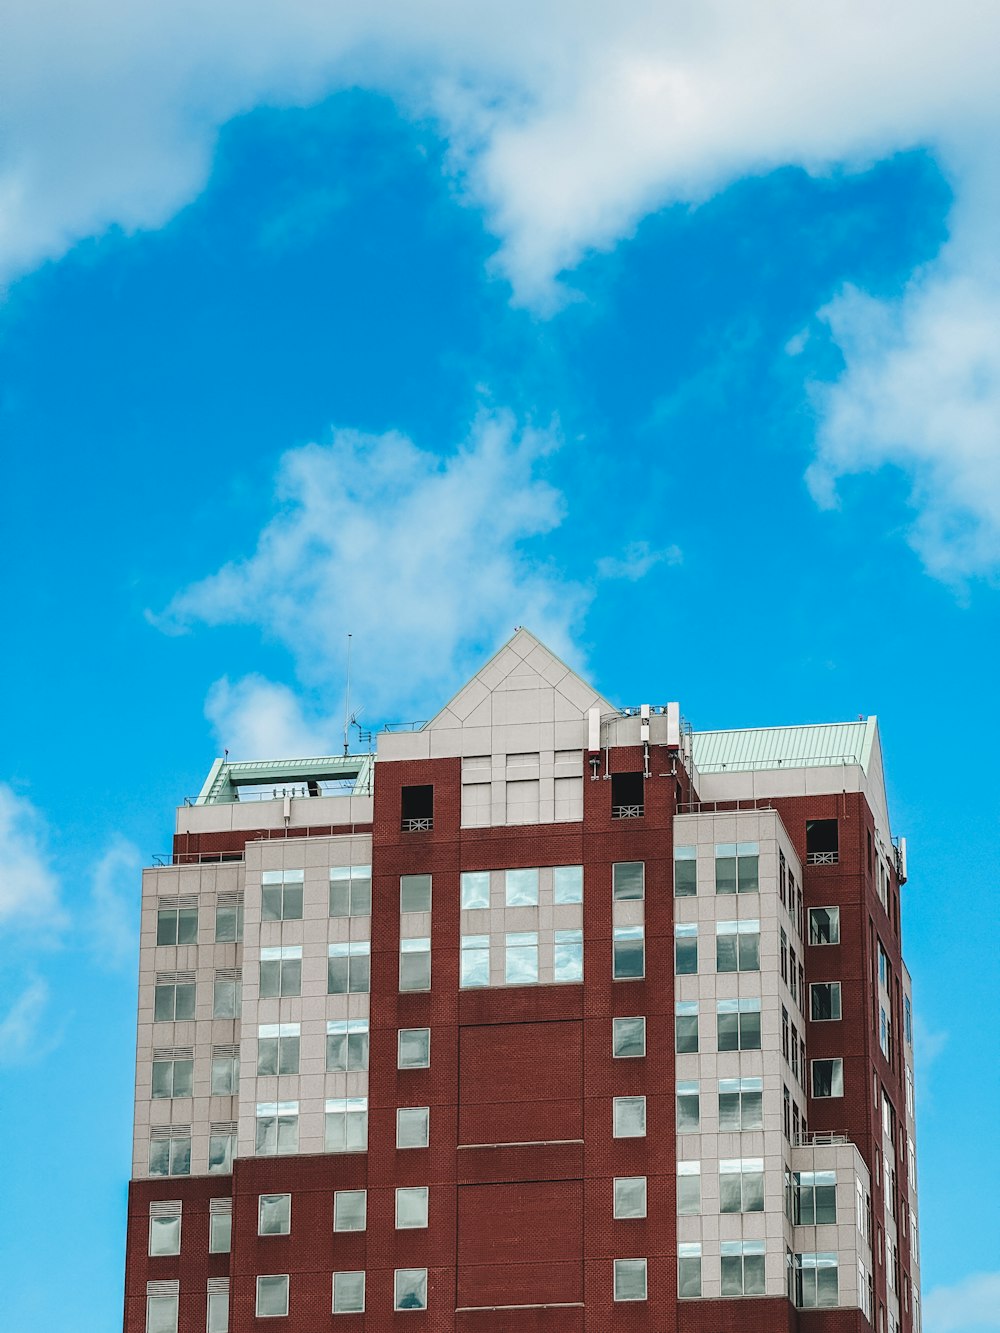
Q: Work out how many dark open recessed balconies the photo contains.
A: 3